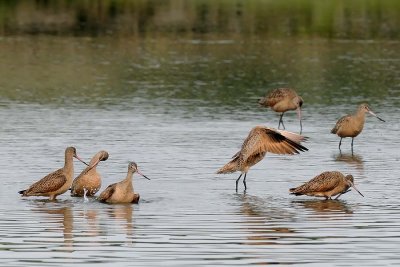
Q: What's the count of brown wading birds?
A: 7